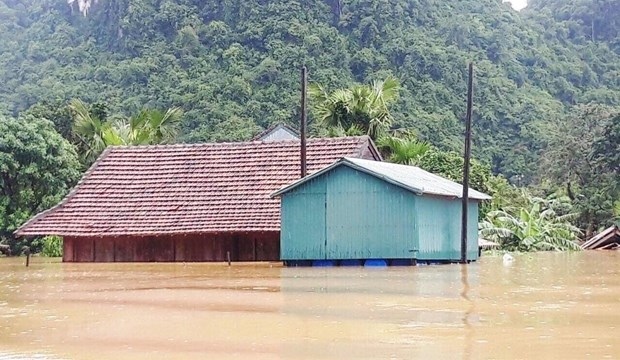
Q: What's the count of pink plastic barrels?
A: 0